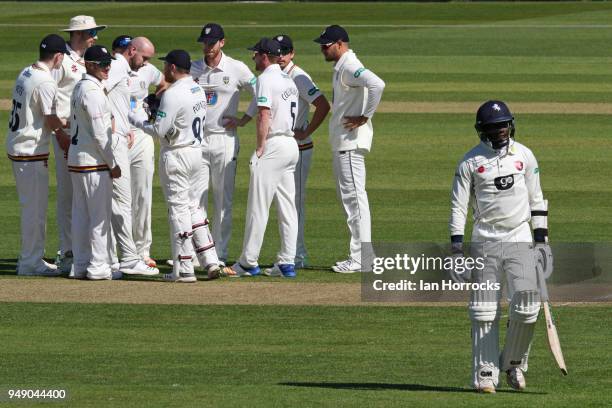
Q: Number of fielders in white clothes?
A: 10